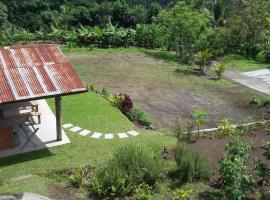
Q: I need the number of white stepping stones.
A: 7